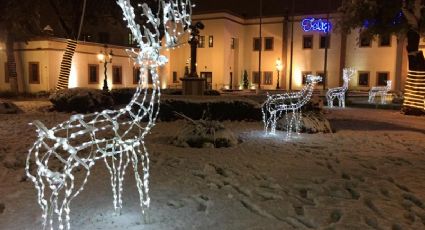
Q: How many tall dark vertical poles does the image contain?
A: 3